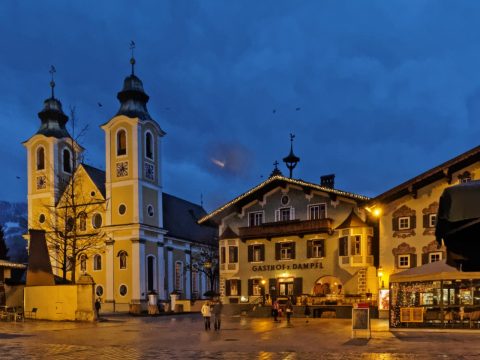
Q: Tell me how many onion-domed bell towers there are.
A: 2